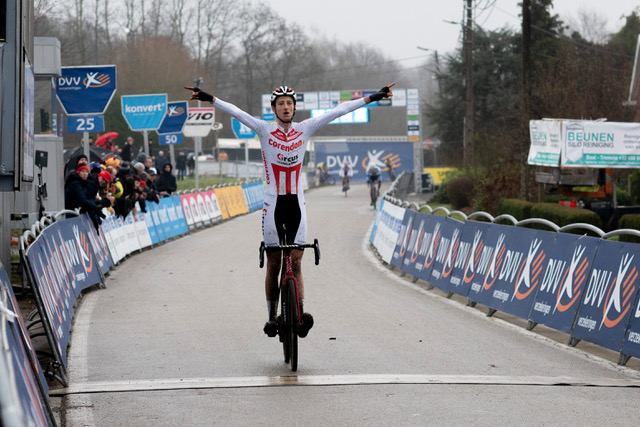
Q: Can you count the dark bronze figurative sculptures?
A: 0